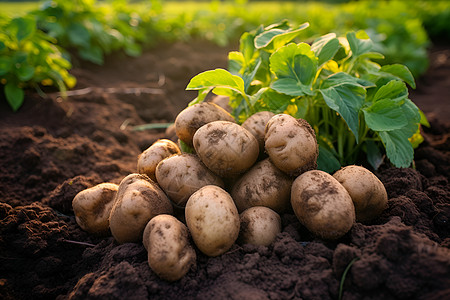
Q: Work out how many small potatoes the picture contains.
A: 14